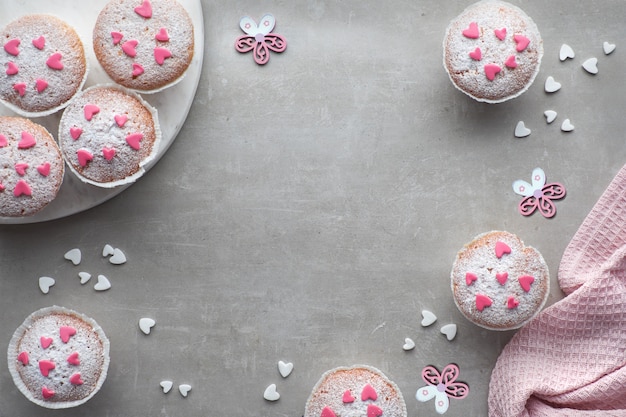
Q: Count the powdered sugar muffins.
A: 8